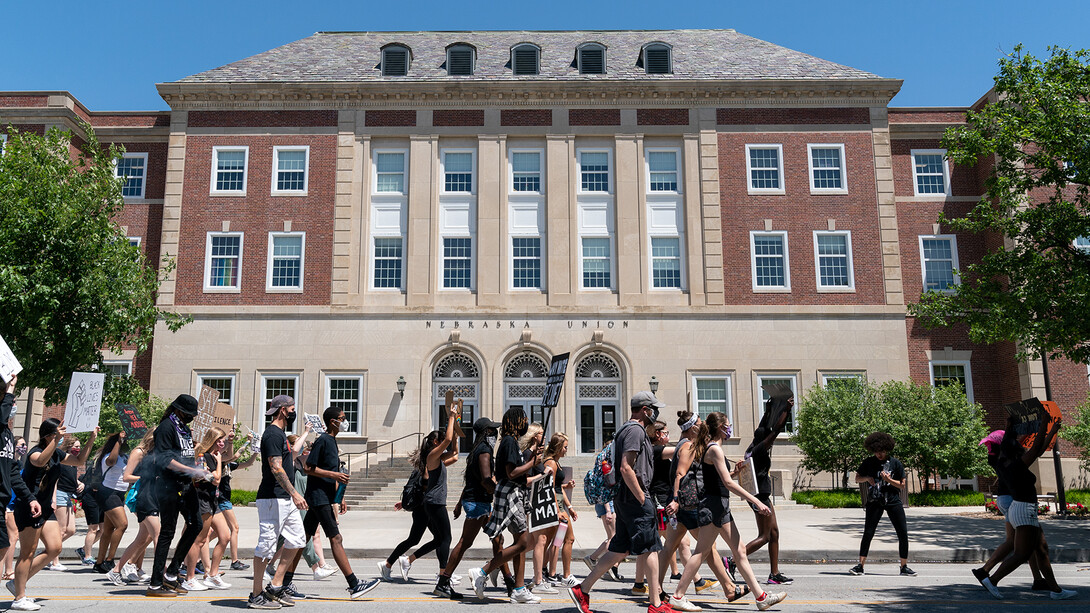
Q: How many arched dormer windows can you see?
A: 5